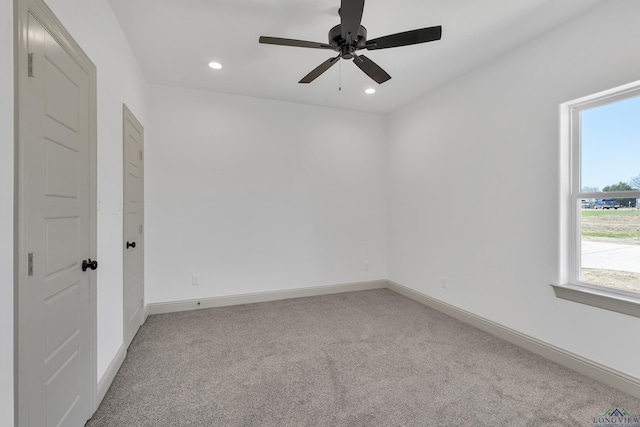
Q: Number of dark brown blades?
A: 5